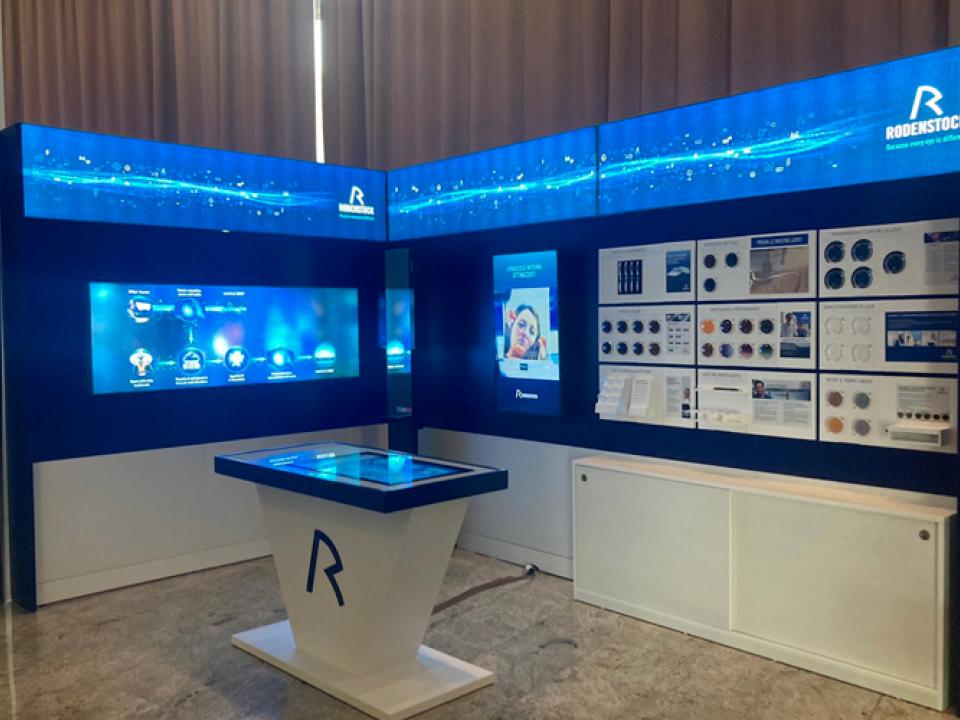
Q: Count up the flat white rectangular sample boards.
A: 9